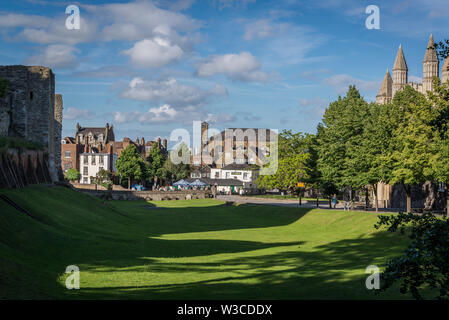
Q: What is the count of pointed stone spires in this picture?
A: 4